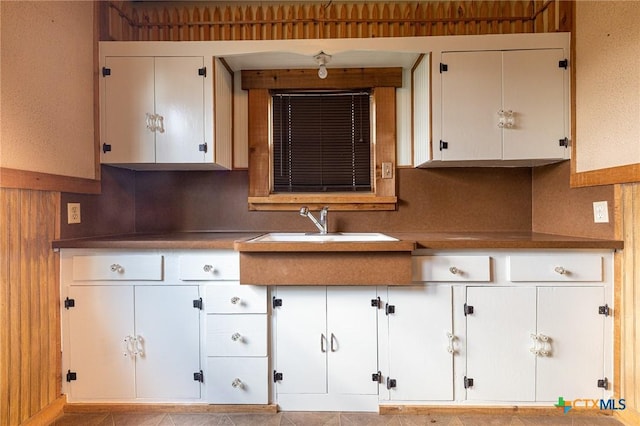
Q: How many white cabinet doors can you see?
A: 11